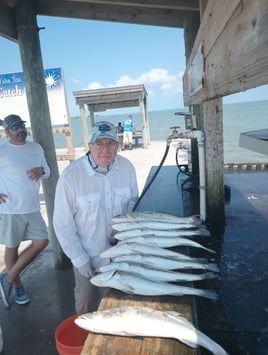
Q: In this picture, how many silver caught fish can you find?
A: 9